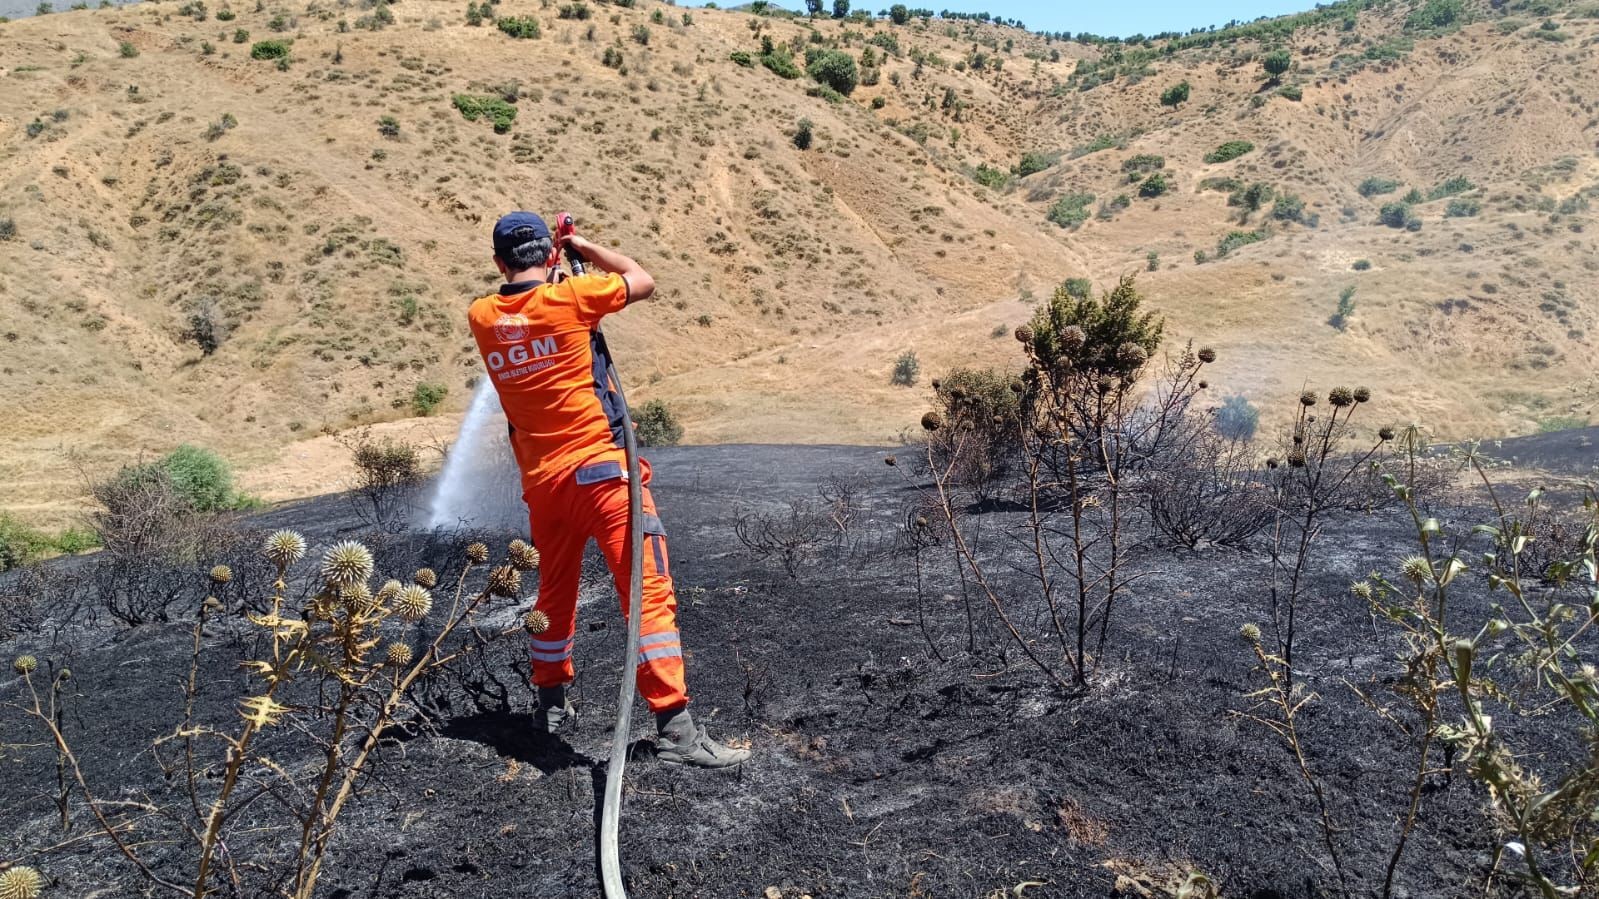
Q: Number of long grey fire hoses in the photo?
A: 1